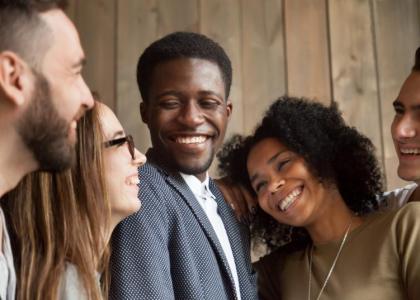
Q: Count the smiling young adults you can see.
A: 5